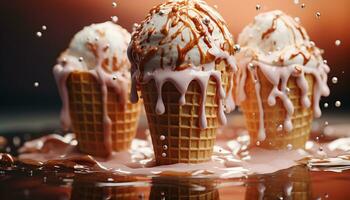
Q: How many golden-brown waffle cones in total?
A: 3